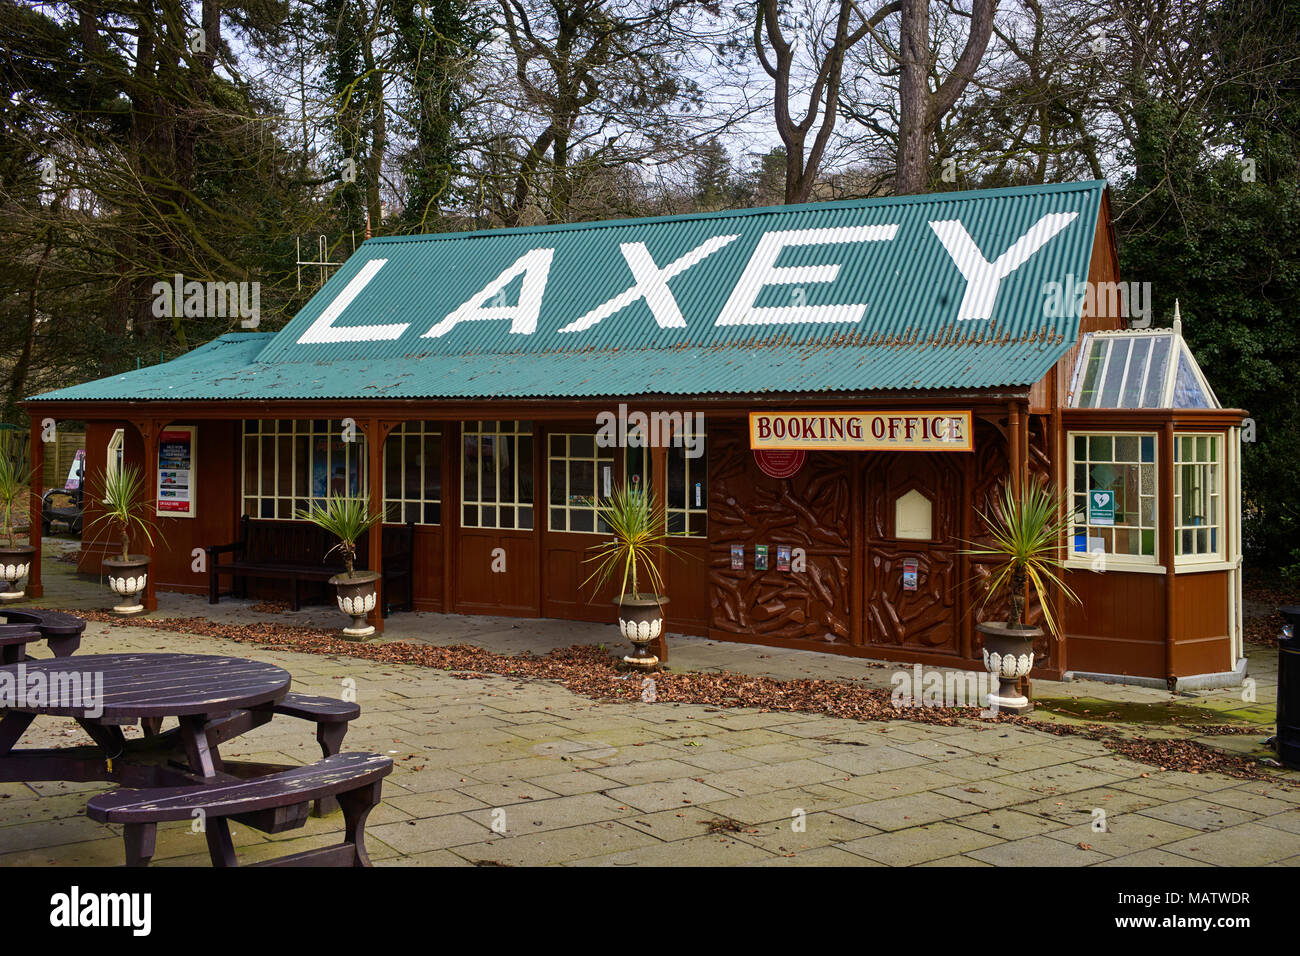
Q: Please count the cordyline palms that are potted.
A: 5